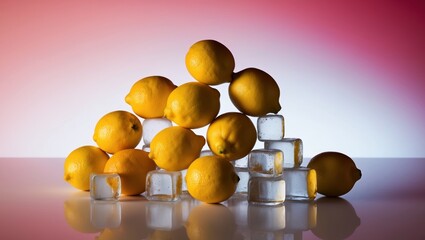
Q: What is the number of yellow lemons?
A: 11